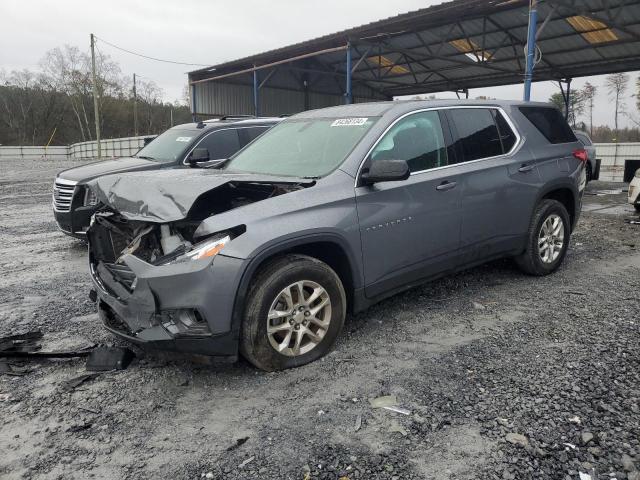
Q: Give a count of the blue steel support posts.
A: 4